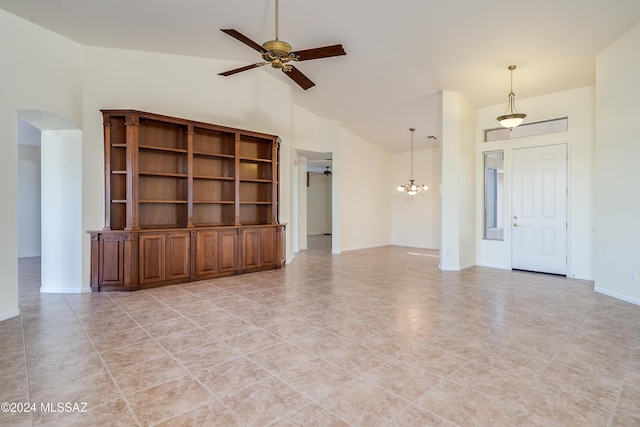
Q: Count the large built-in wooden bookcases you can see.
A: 1